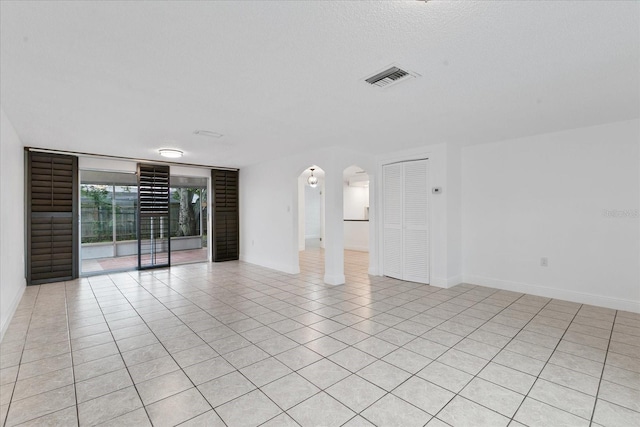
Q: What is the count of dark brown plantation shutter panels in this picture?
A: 3